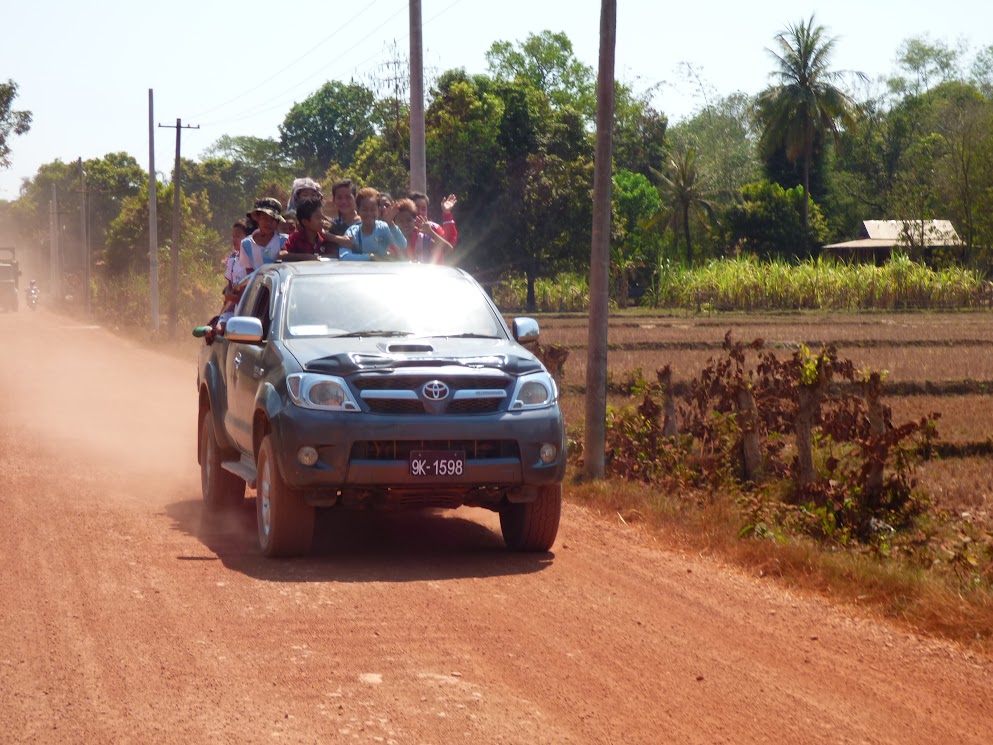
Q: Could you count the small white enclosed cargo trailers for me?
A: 0